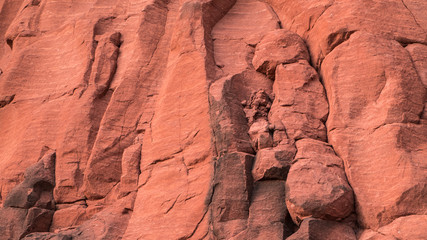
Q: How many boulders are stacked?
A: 3